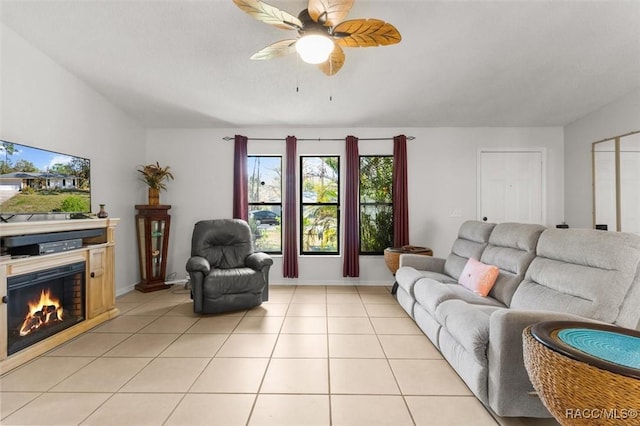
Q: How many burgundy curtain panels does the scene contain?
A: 4